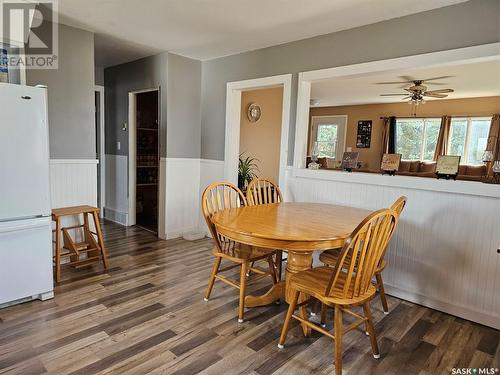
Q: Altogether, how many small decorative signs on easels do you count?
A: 3